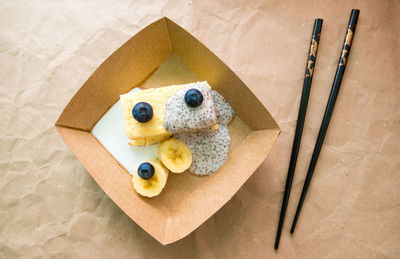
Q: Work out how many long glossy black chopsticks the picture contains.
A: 2